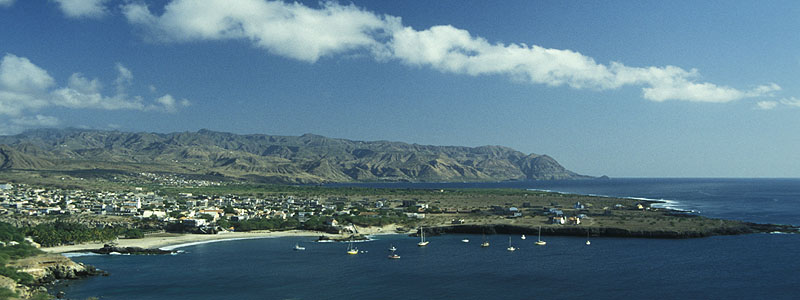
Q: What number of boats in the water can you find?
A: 11